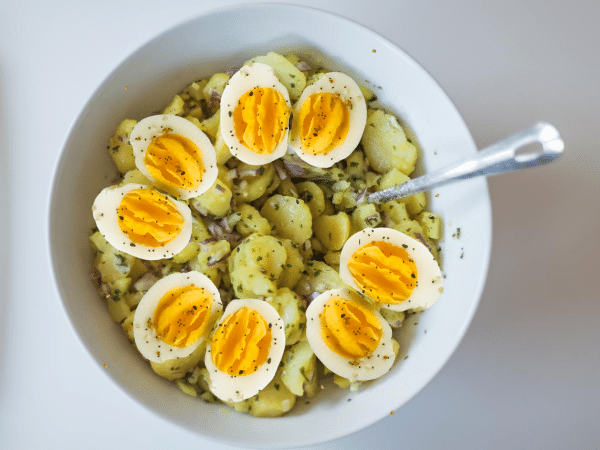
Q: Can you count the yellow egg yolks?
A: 8